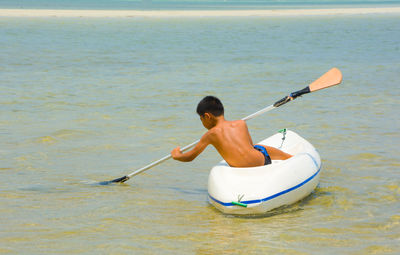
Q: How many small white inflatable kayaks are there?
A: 1